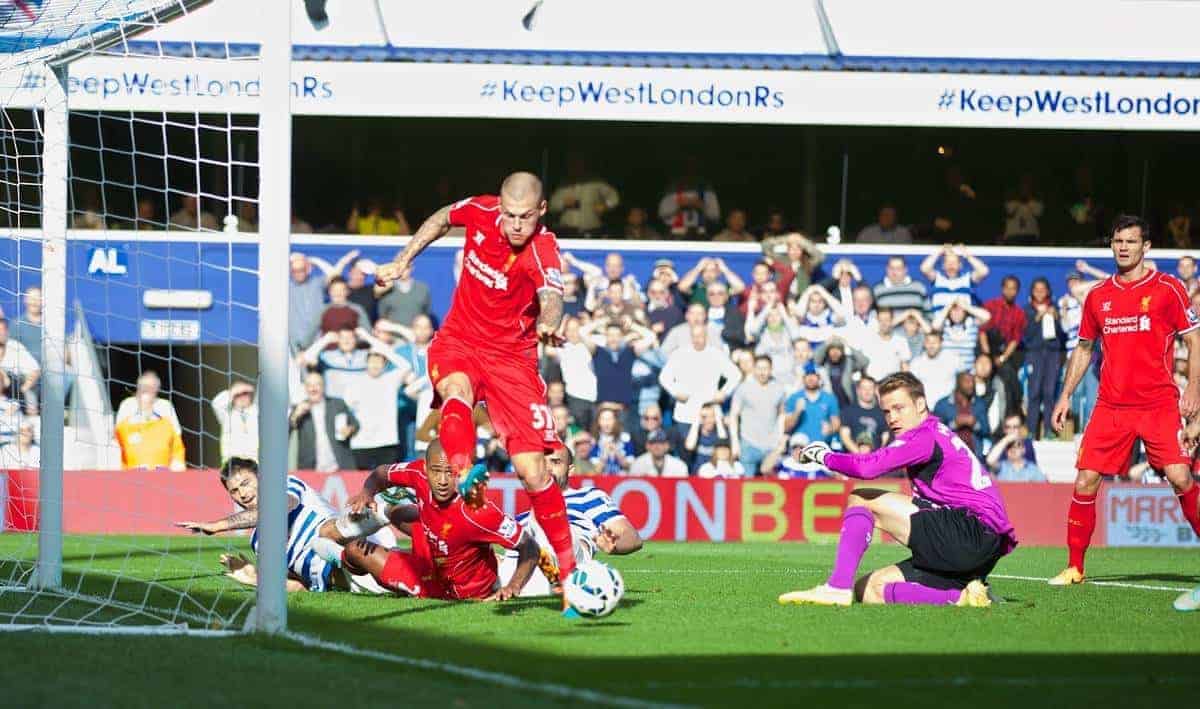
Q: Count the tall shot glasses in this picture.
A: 0